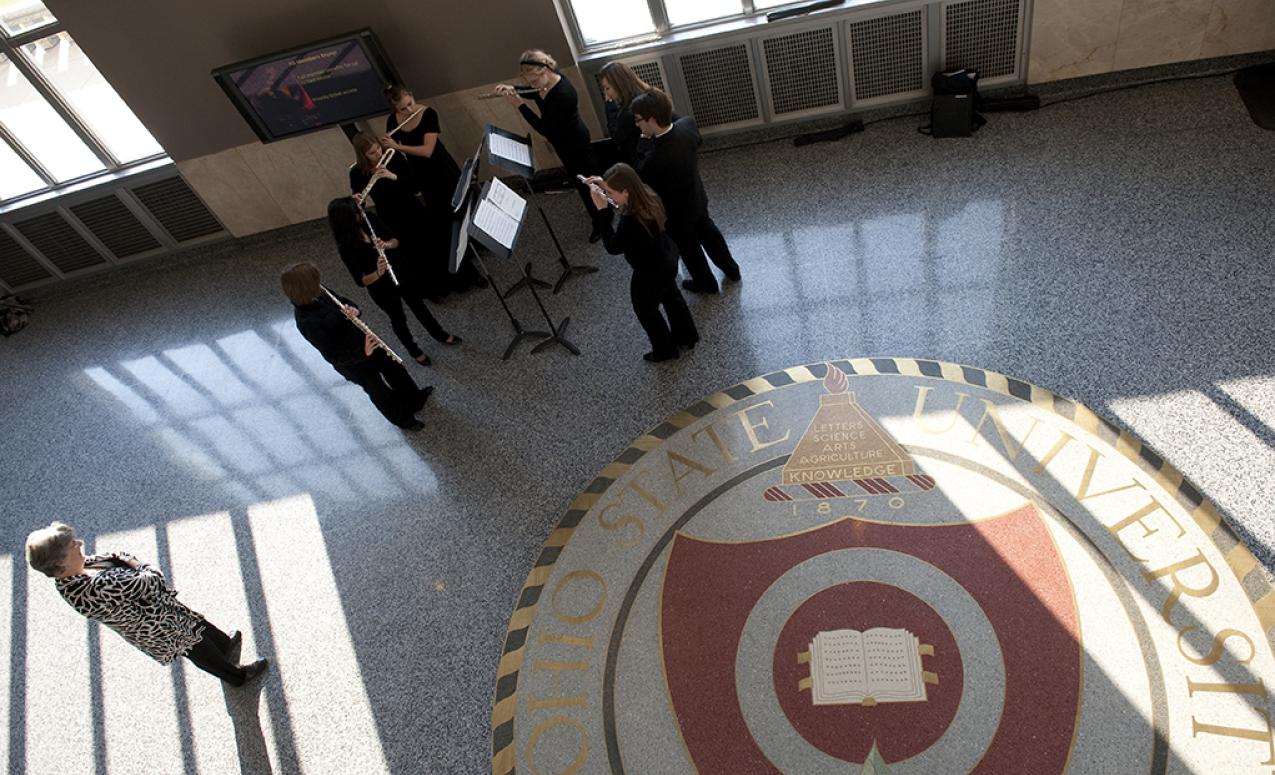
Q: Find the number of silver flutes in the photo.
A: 6